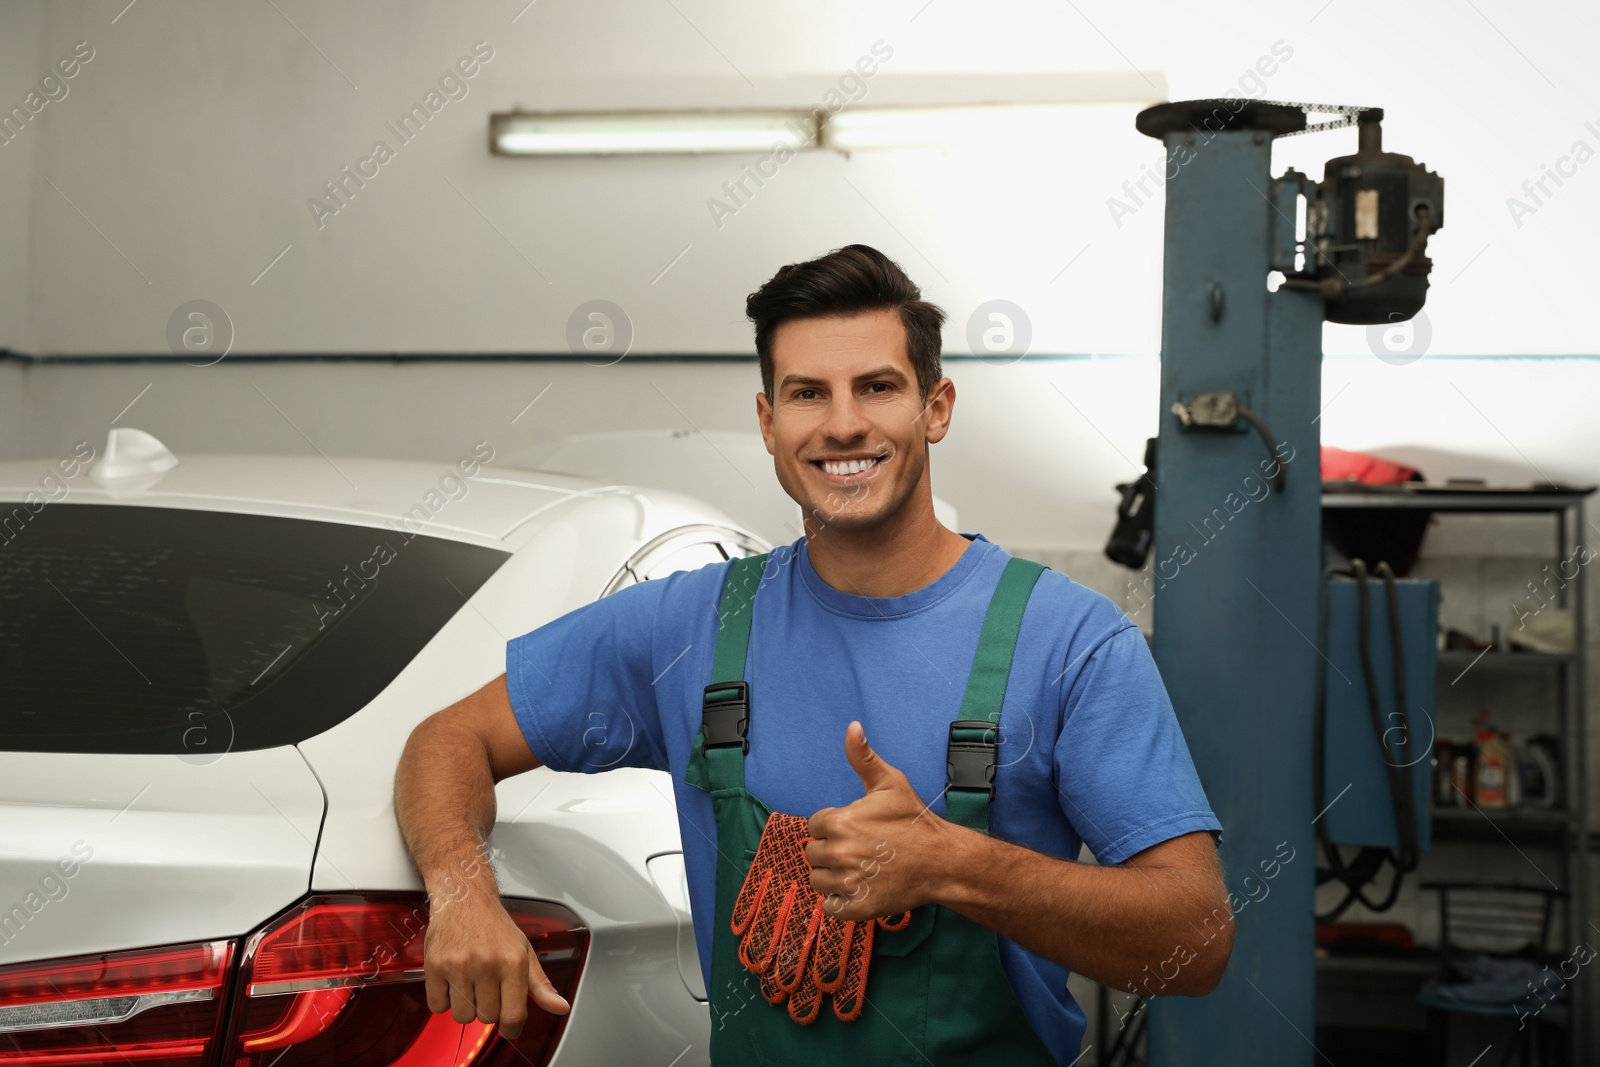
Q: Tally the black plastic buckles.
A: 2